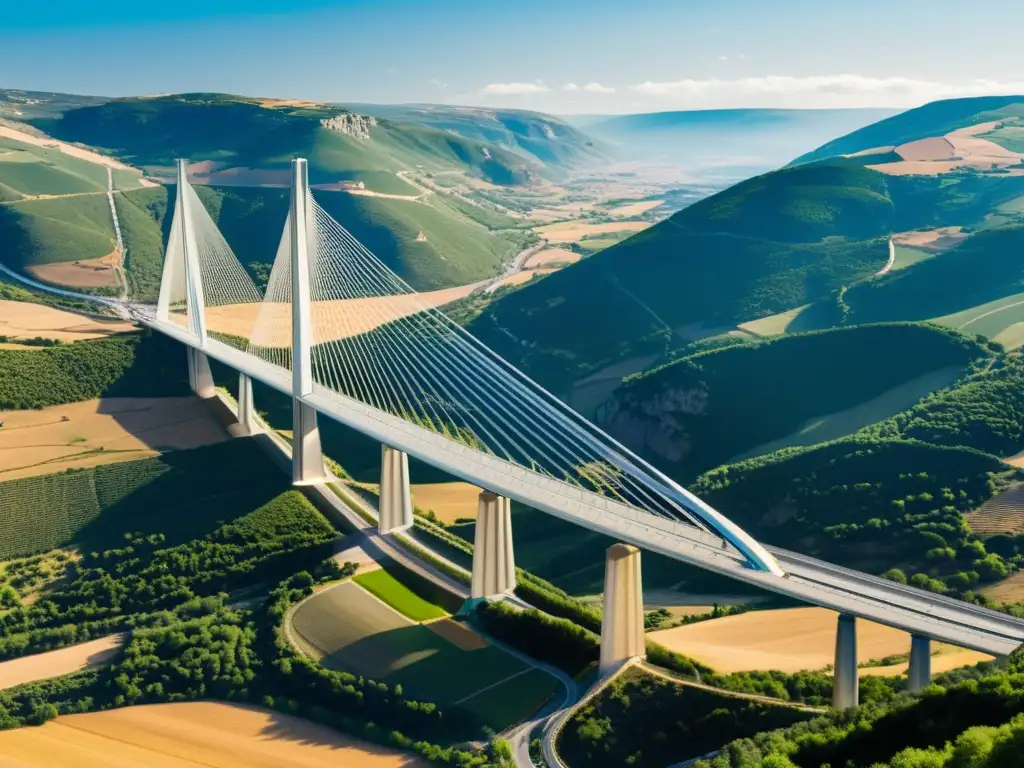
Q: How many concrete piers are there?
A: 8